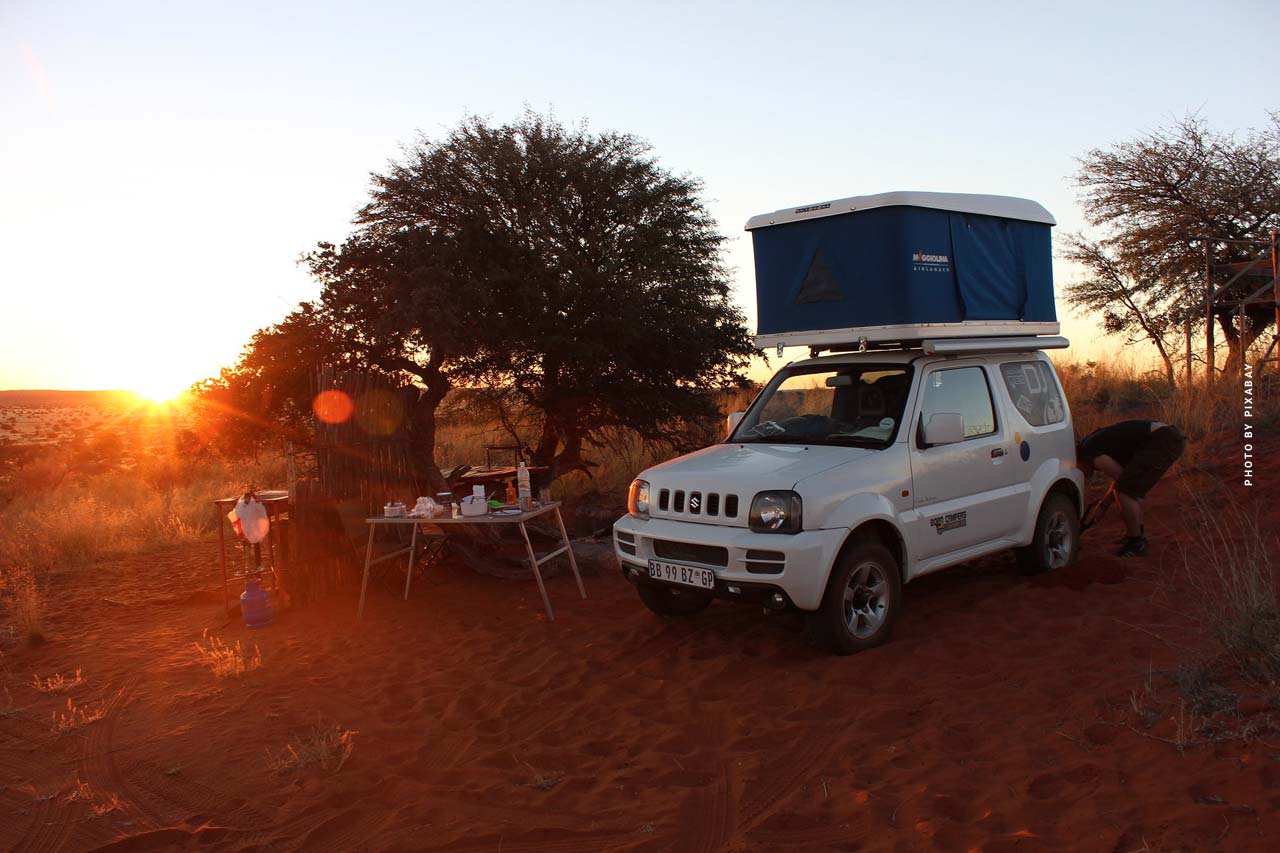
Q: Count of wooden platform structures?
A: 1